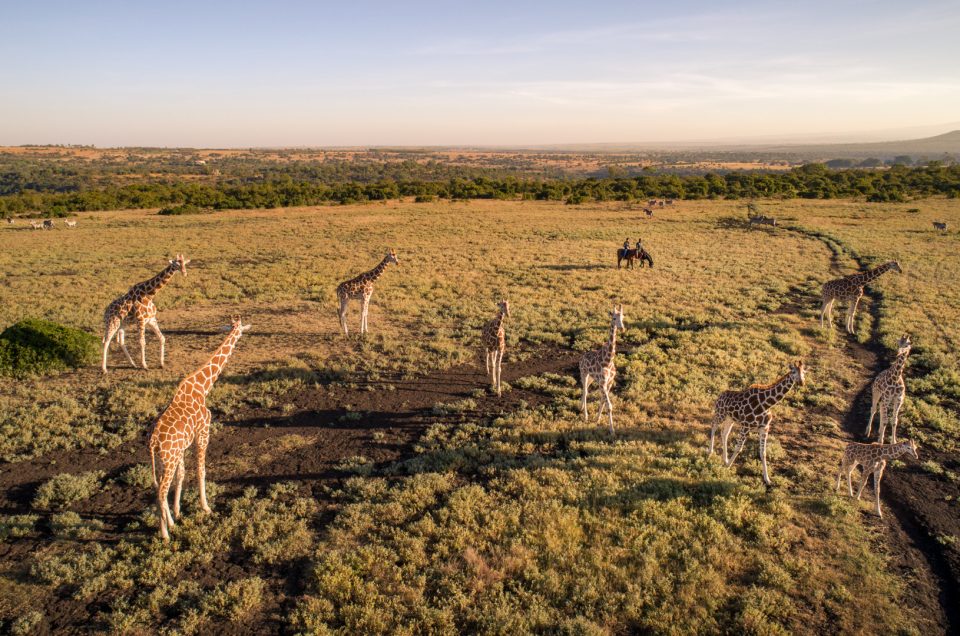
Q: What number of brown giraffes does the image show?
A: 9